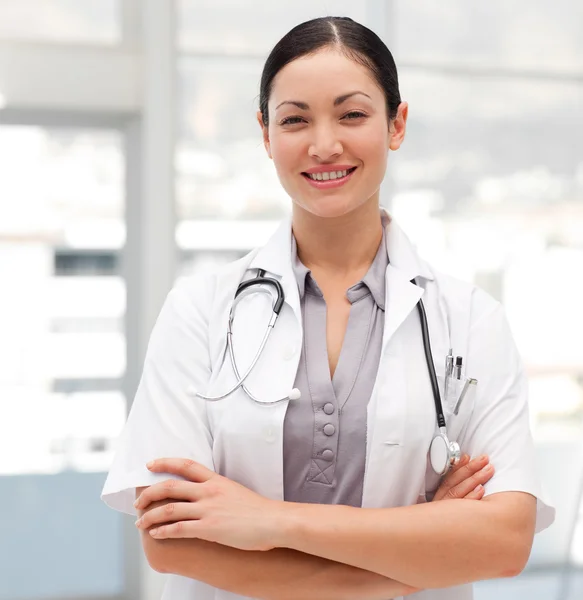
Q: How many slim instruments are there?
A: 3